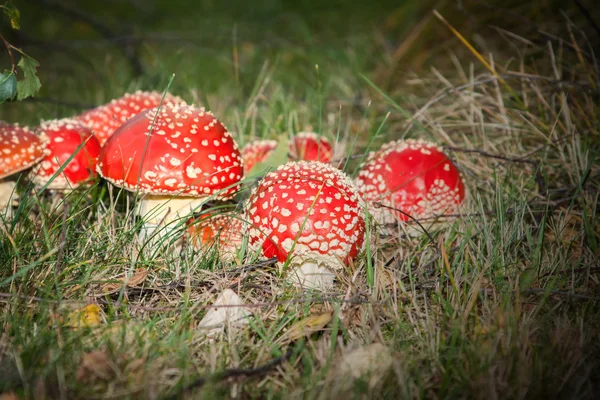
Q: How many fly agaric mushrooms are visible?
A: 9